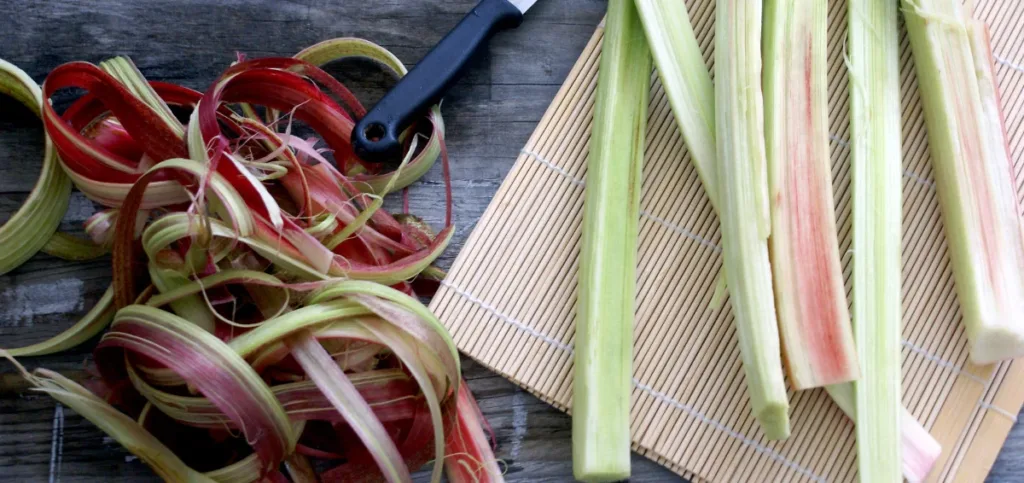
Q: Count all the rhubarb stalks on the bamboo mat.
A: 6